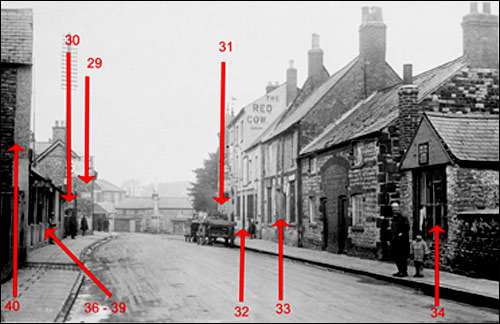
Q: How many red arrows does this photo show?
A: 8